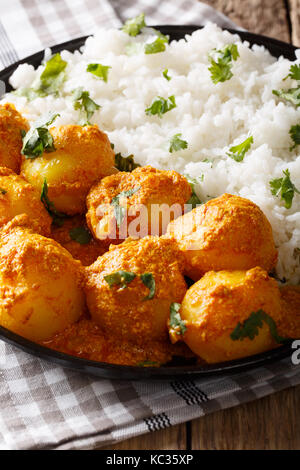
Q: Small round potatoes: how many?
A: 8